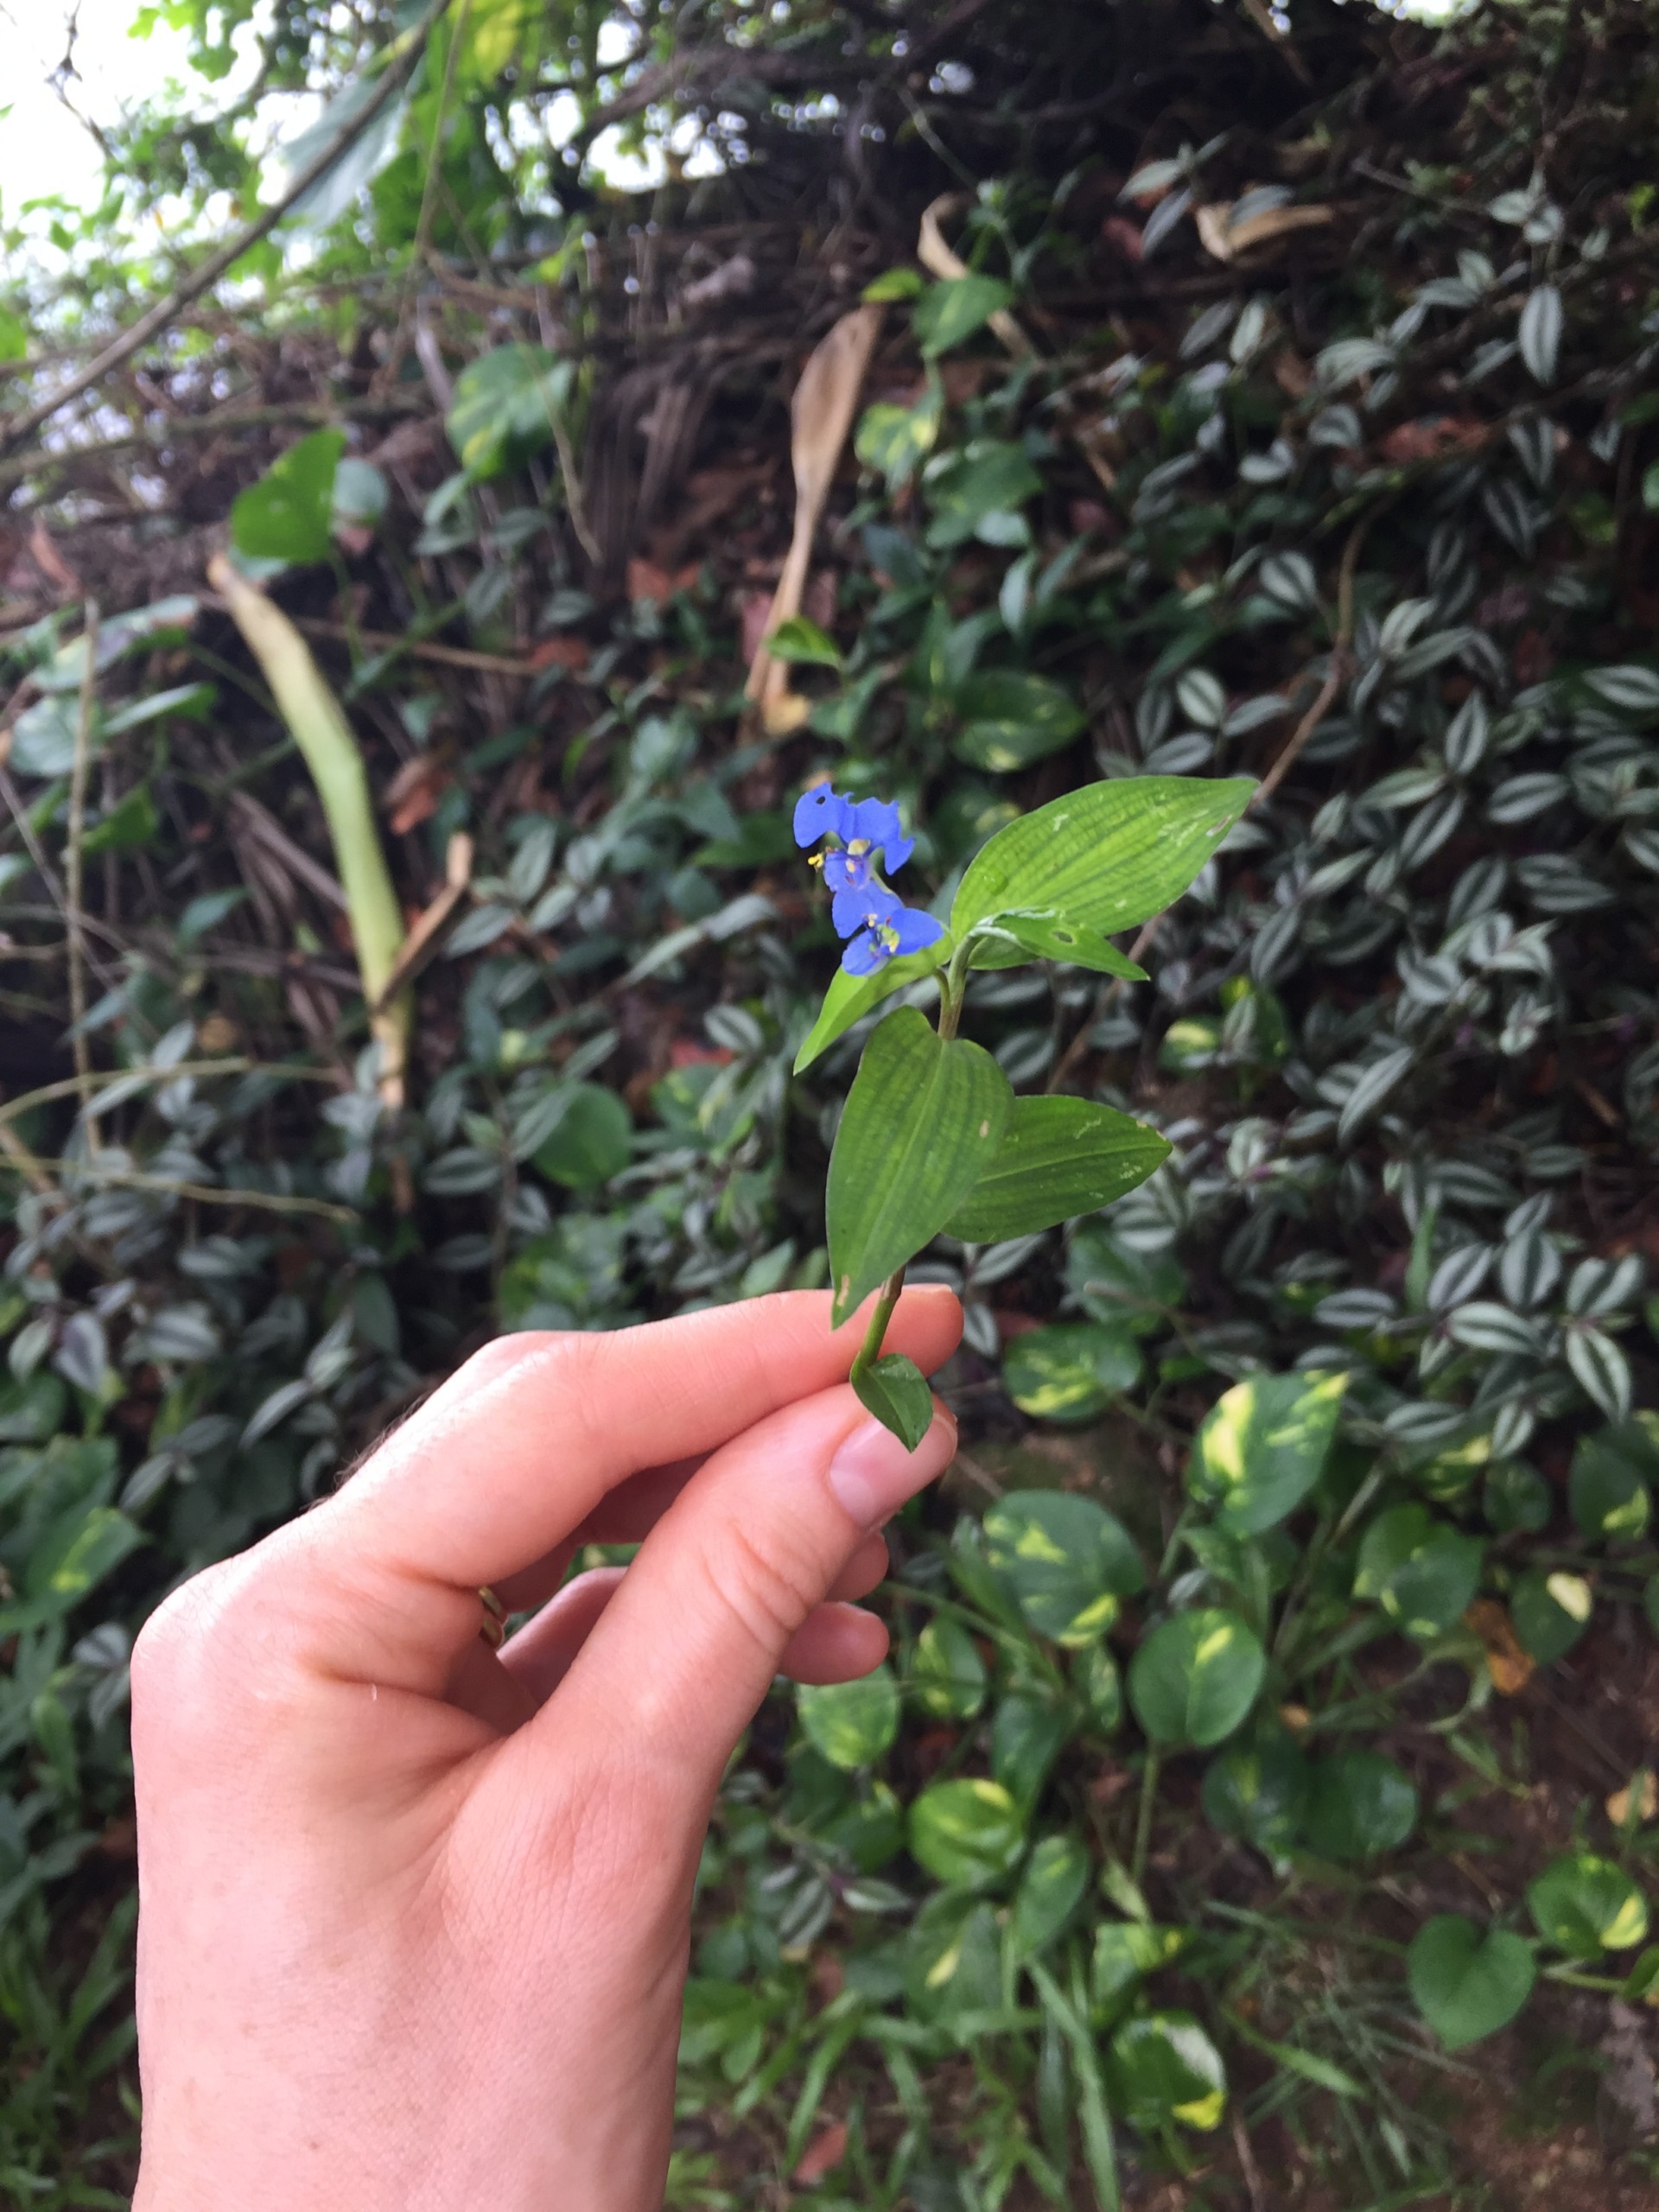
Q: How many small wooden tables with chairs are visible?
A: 0